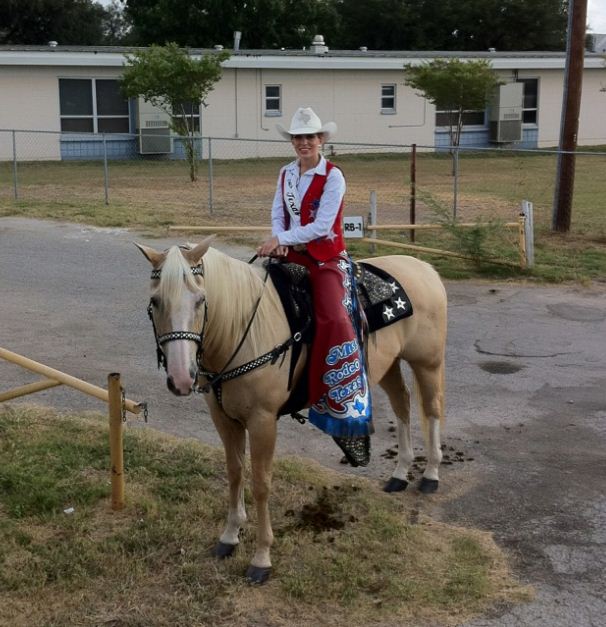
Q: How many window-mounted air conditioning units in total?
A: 2